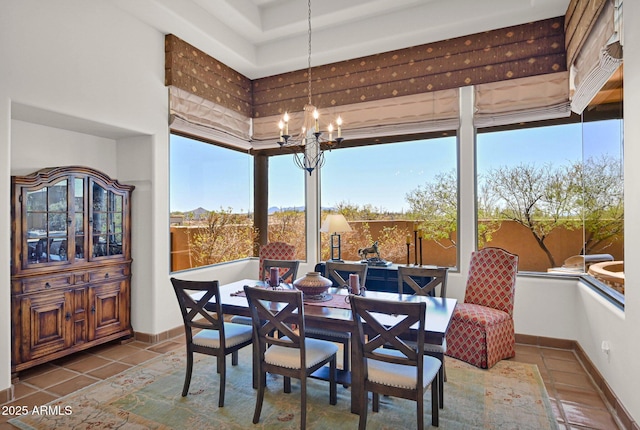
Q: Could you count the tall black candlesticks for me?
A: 3